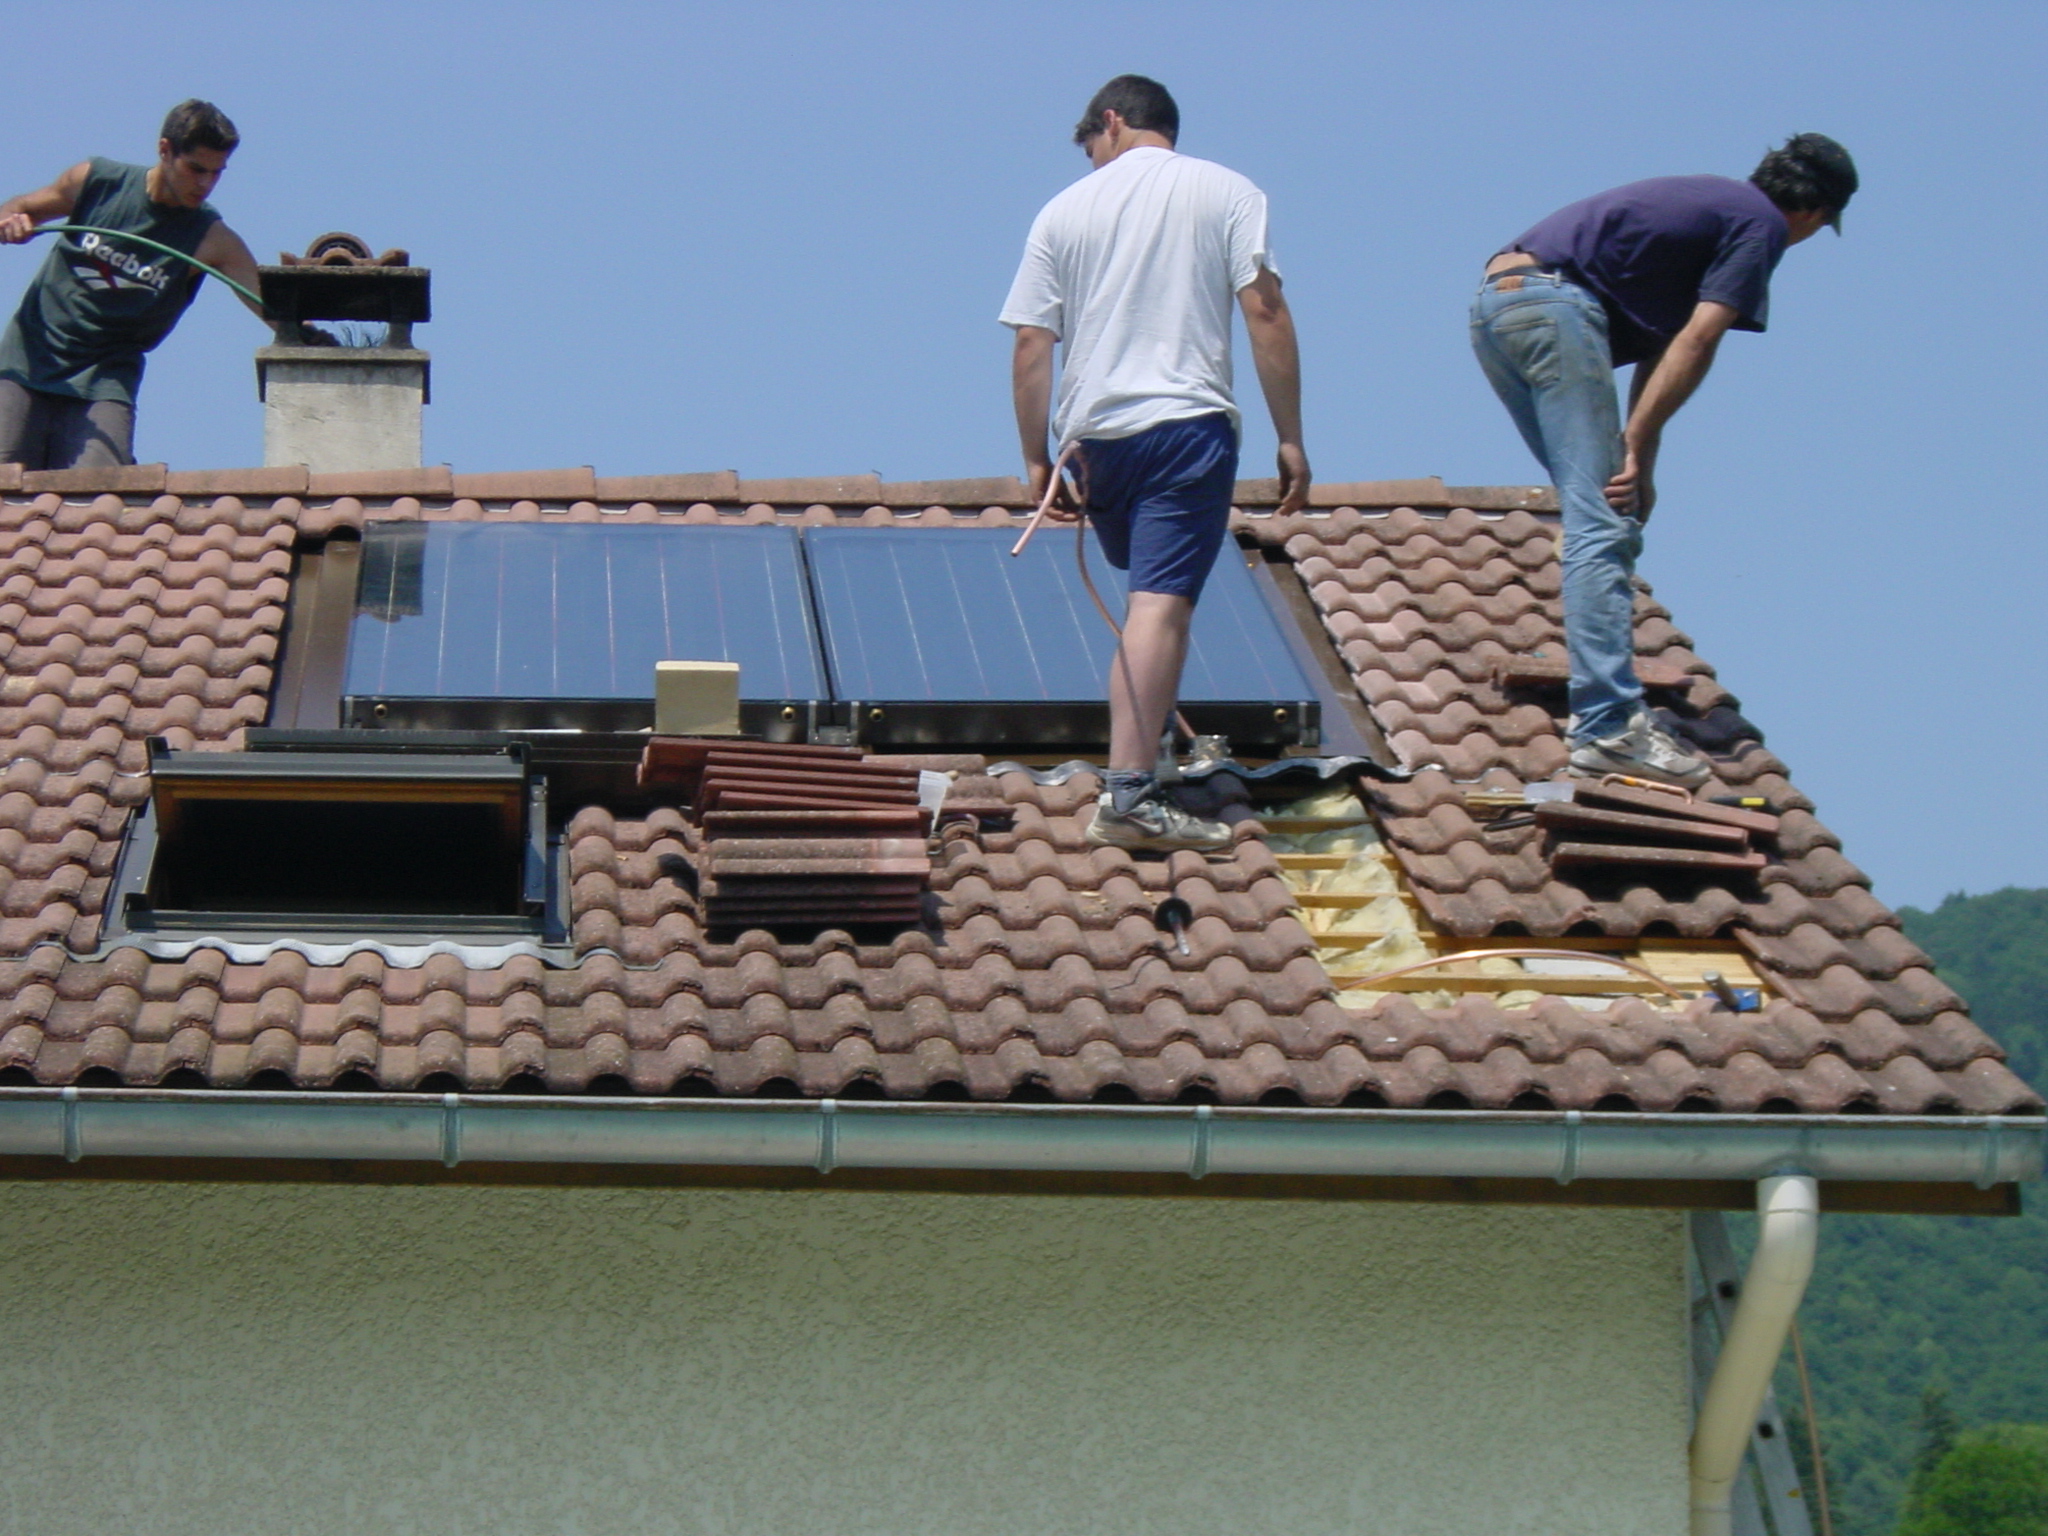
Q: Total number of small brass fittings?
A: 4